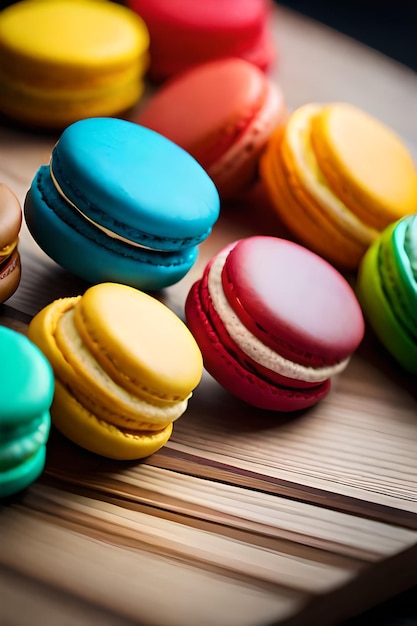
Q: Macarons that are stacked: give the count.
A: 0